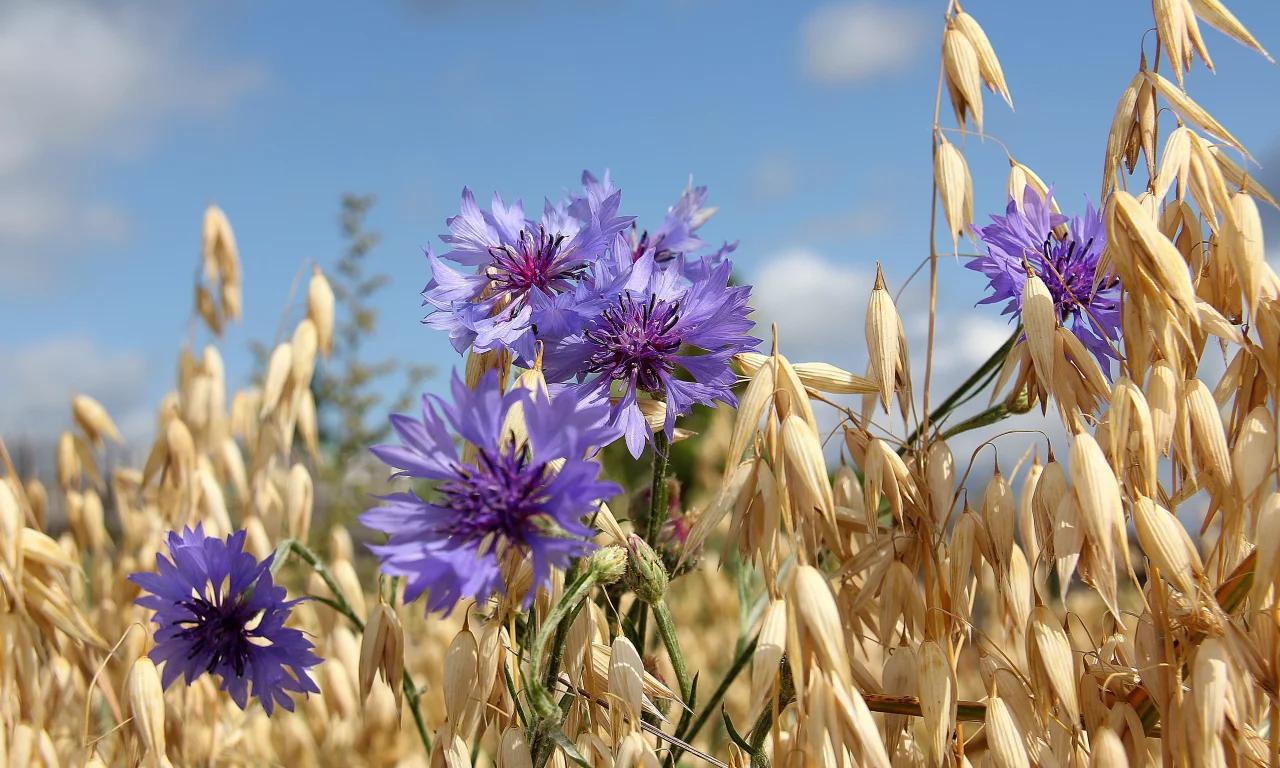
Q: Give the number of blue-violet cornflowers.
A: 6